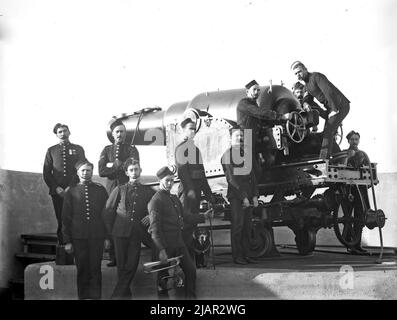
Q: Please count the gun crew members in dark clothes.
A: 11